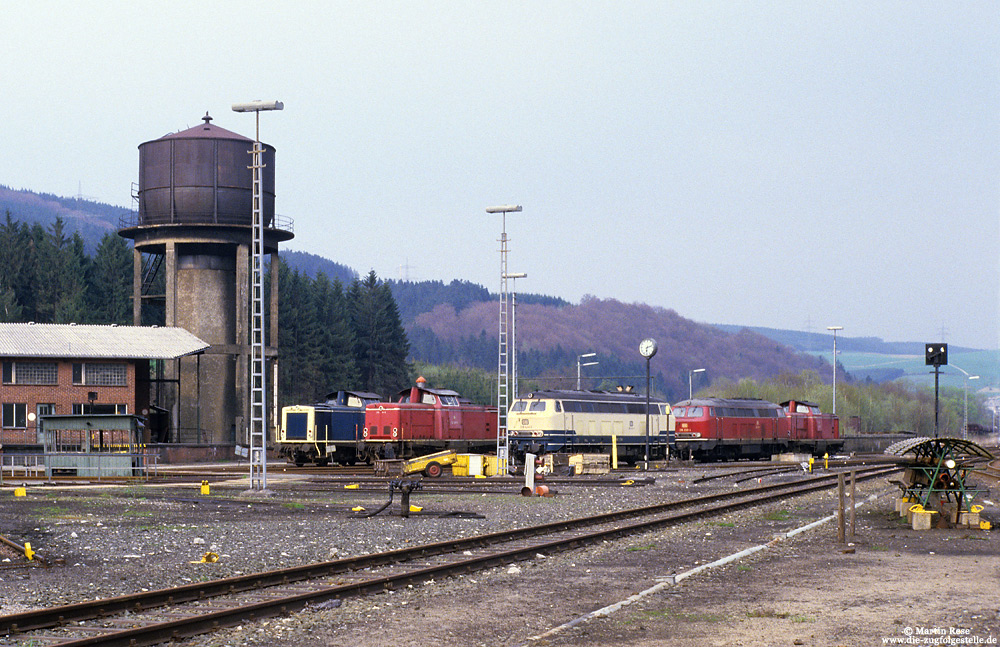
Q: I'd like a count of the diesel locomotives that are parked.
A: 5